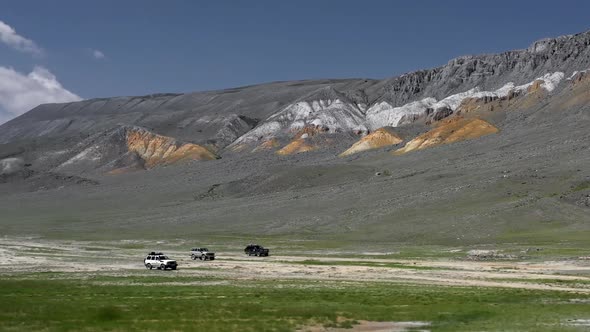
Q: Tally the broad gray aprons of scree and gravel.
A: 1